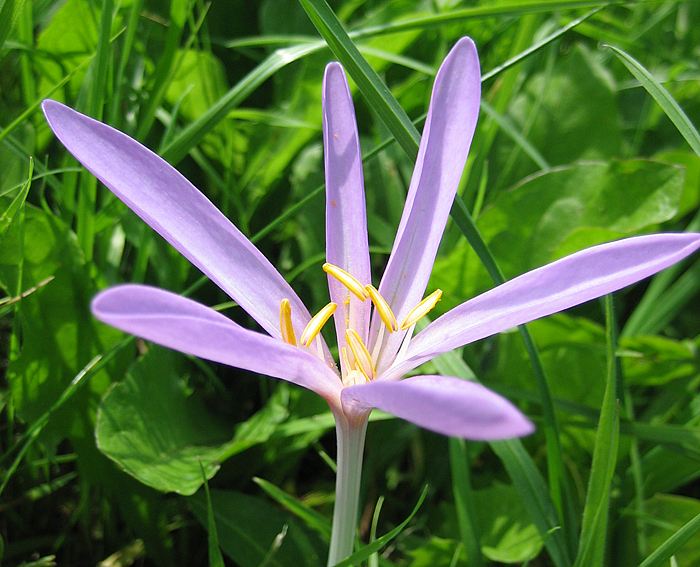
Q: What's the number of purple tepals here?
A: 6